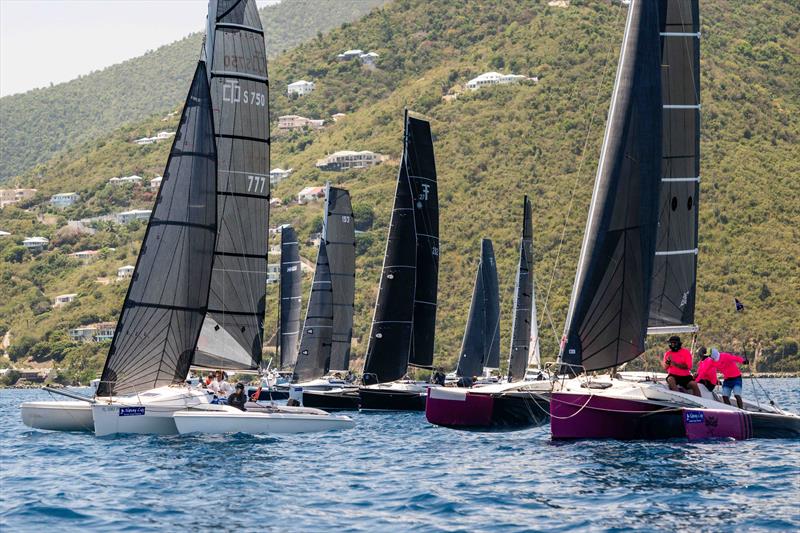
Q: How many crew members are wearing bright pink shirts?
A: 3